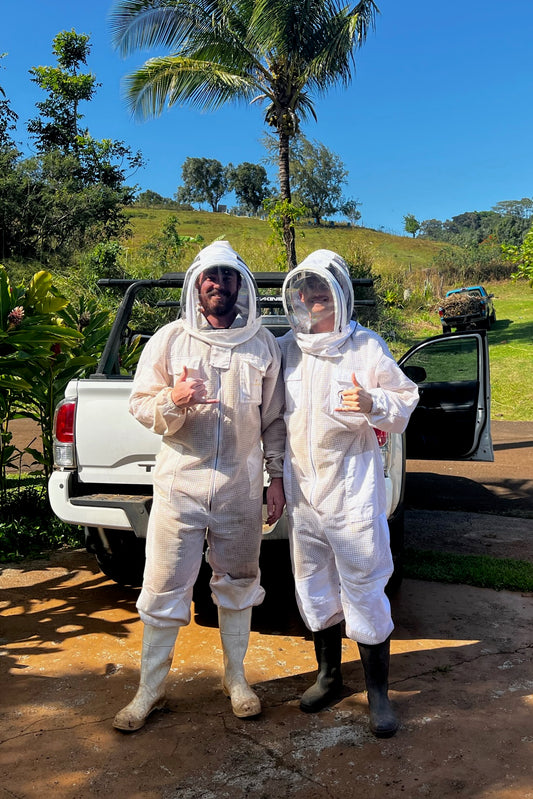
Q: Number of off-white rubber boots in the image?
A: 2